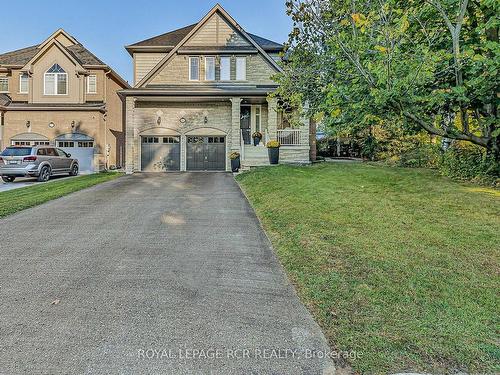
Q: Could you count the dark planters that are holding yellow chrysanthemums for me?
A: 3